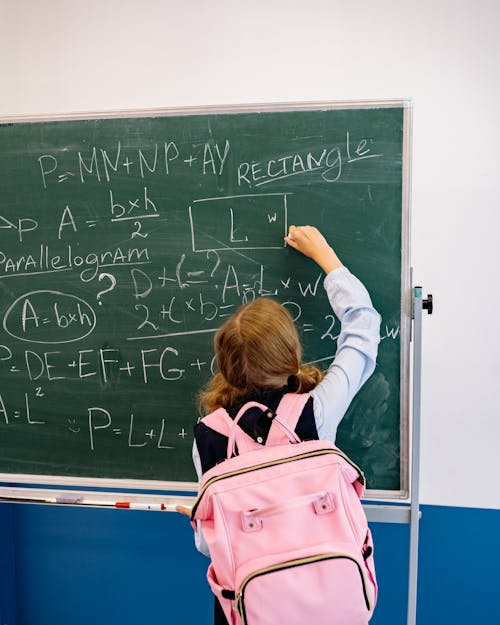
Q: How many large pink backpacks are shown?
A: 1